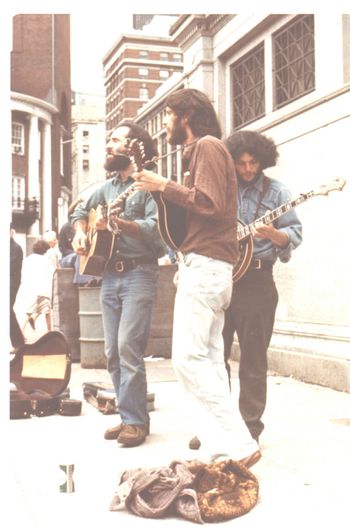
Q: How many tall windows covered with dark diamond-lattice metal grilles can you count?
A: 2